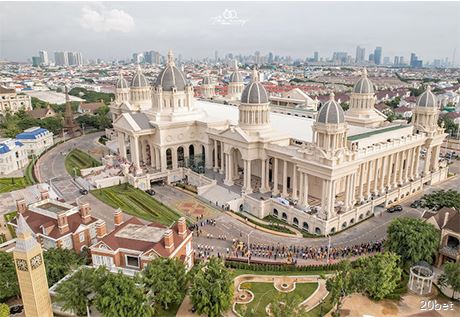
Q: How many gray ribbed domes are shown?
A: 9